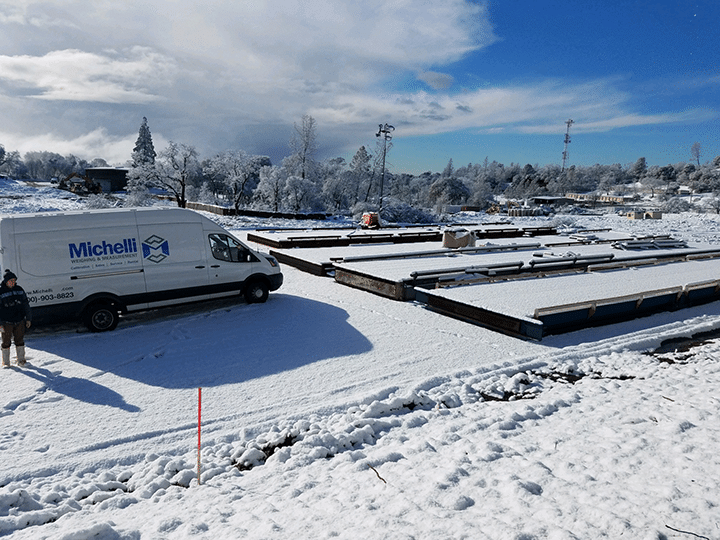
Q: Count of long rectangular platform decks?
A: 4